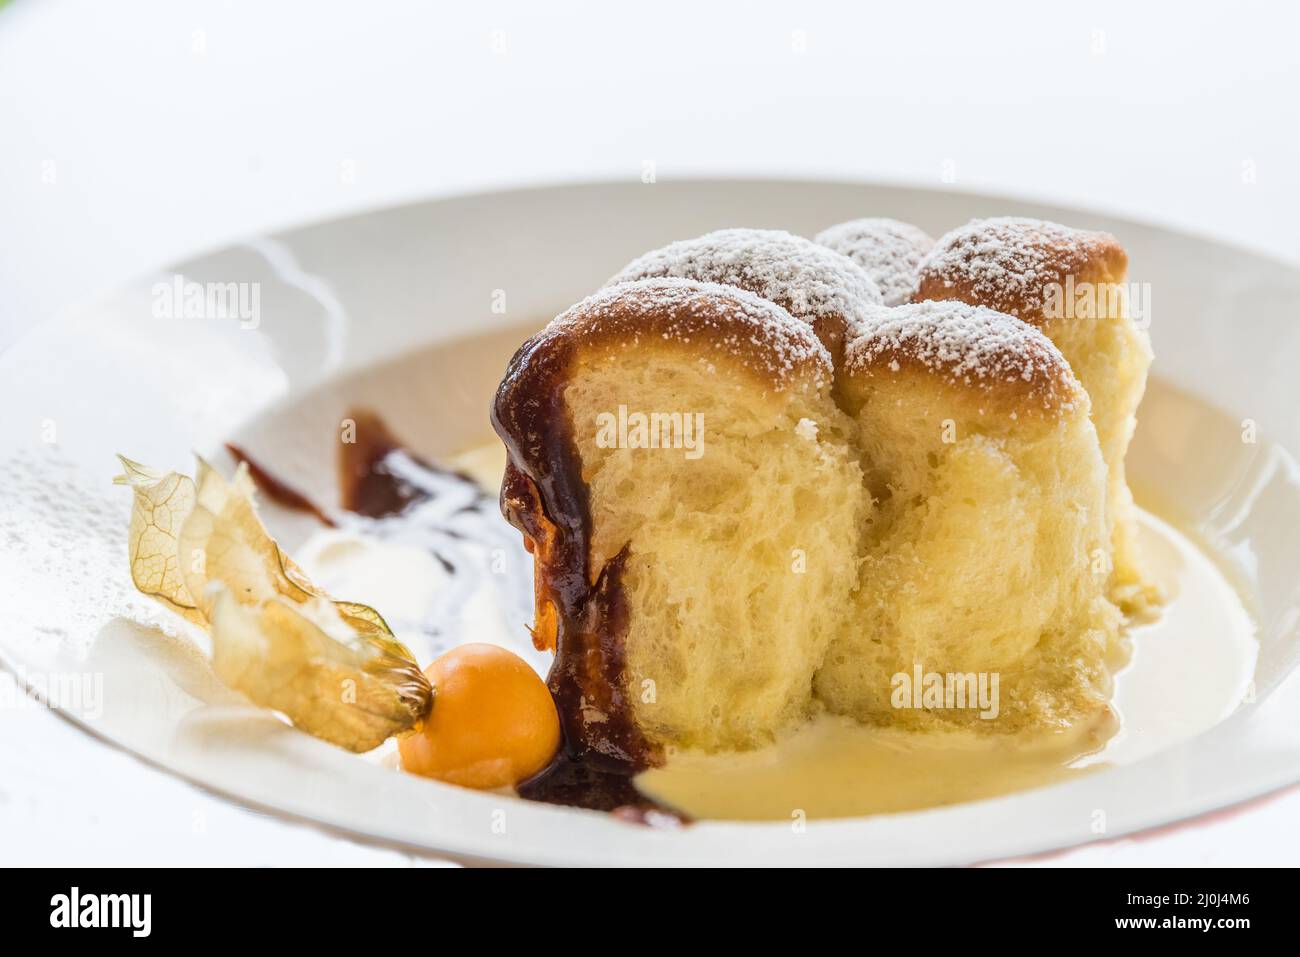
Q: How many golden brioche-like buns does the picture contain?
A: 5